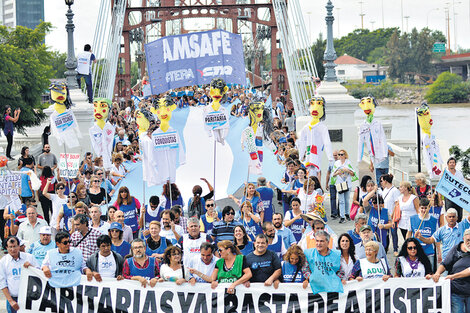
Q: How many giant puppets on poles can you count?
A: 9